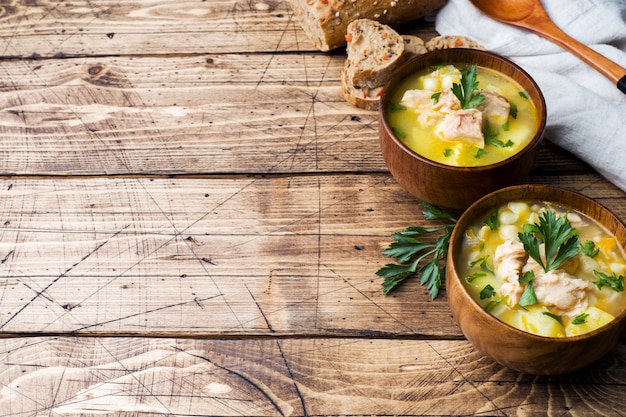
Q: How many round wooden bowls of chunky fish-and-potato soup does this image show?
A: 2